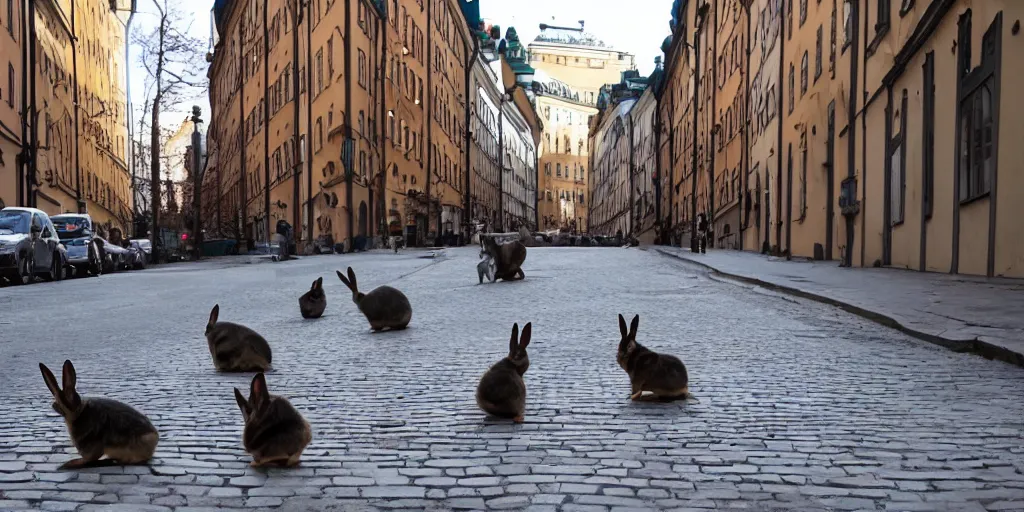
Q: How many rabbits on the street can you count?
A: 7